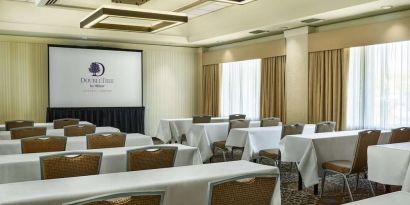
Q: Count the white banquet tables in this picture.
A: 11